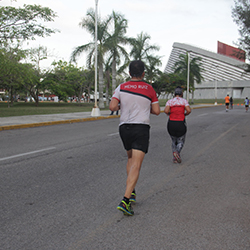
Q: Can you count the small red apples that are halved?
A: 0